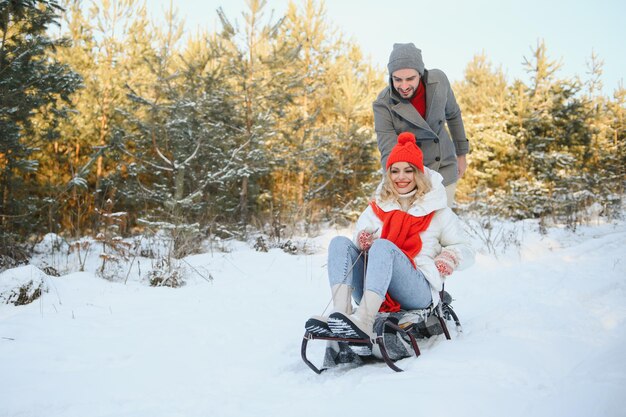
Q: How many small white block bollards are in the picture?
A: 0